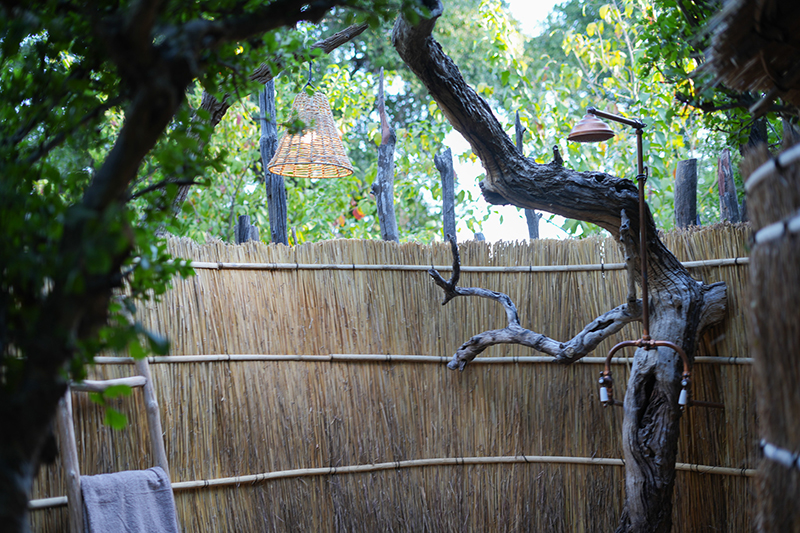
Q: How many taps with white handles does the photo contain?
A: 2